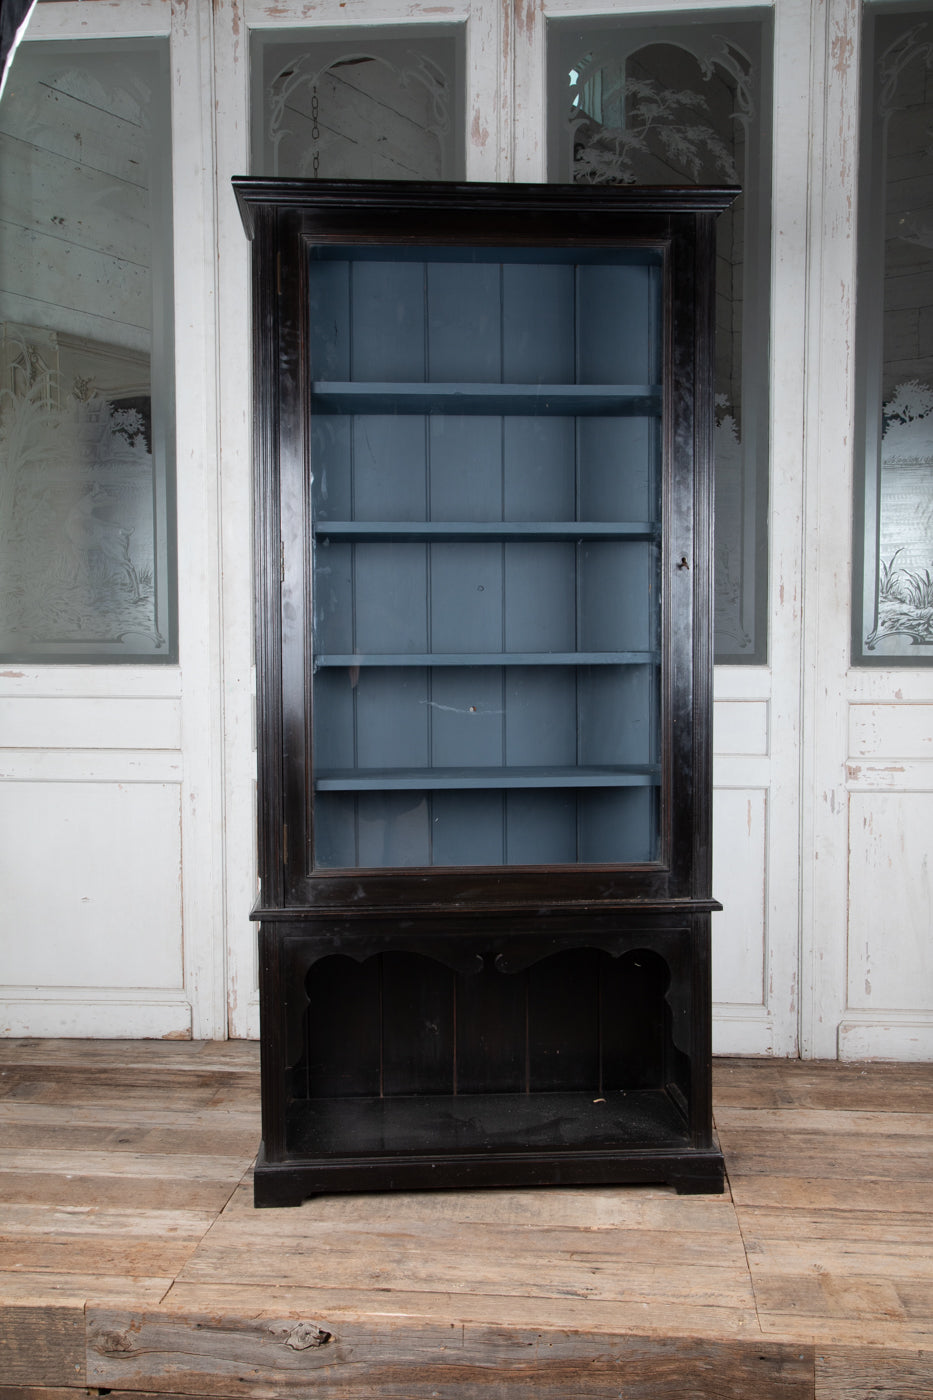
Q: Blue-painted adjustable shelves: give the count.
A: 4